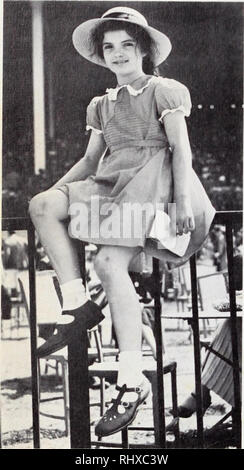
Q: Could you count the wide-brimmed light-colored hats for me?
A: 1